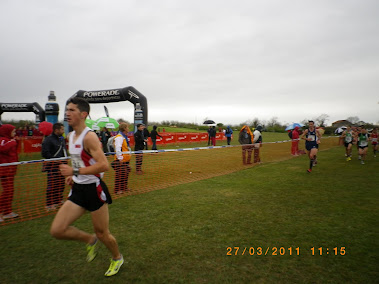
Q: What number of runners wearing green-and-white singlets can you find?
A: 2